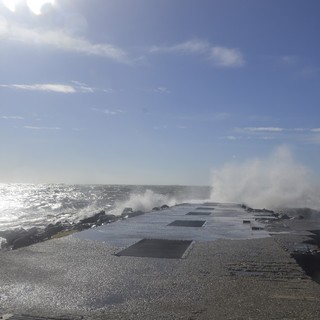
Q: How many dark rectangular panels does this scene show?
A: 5